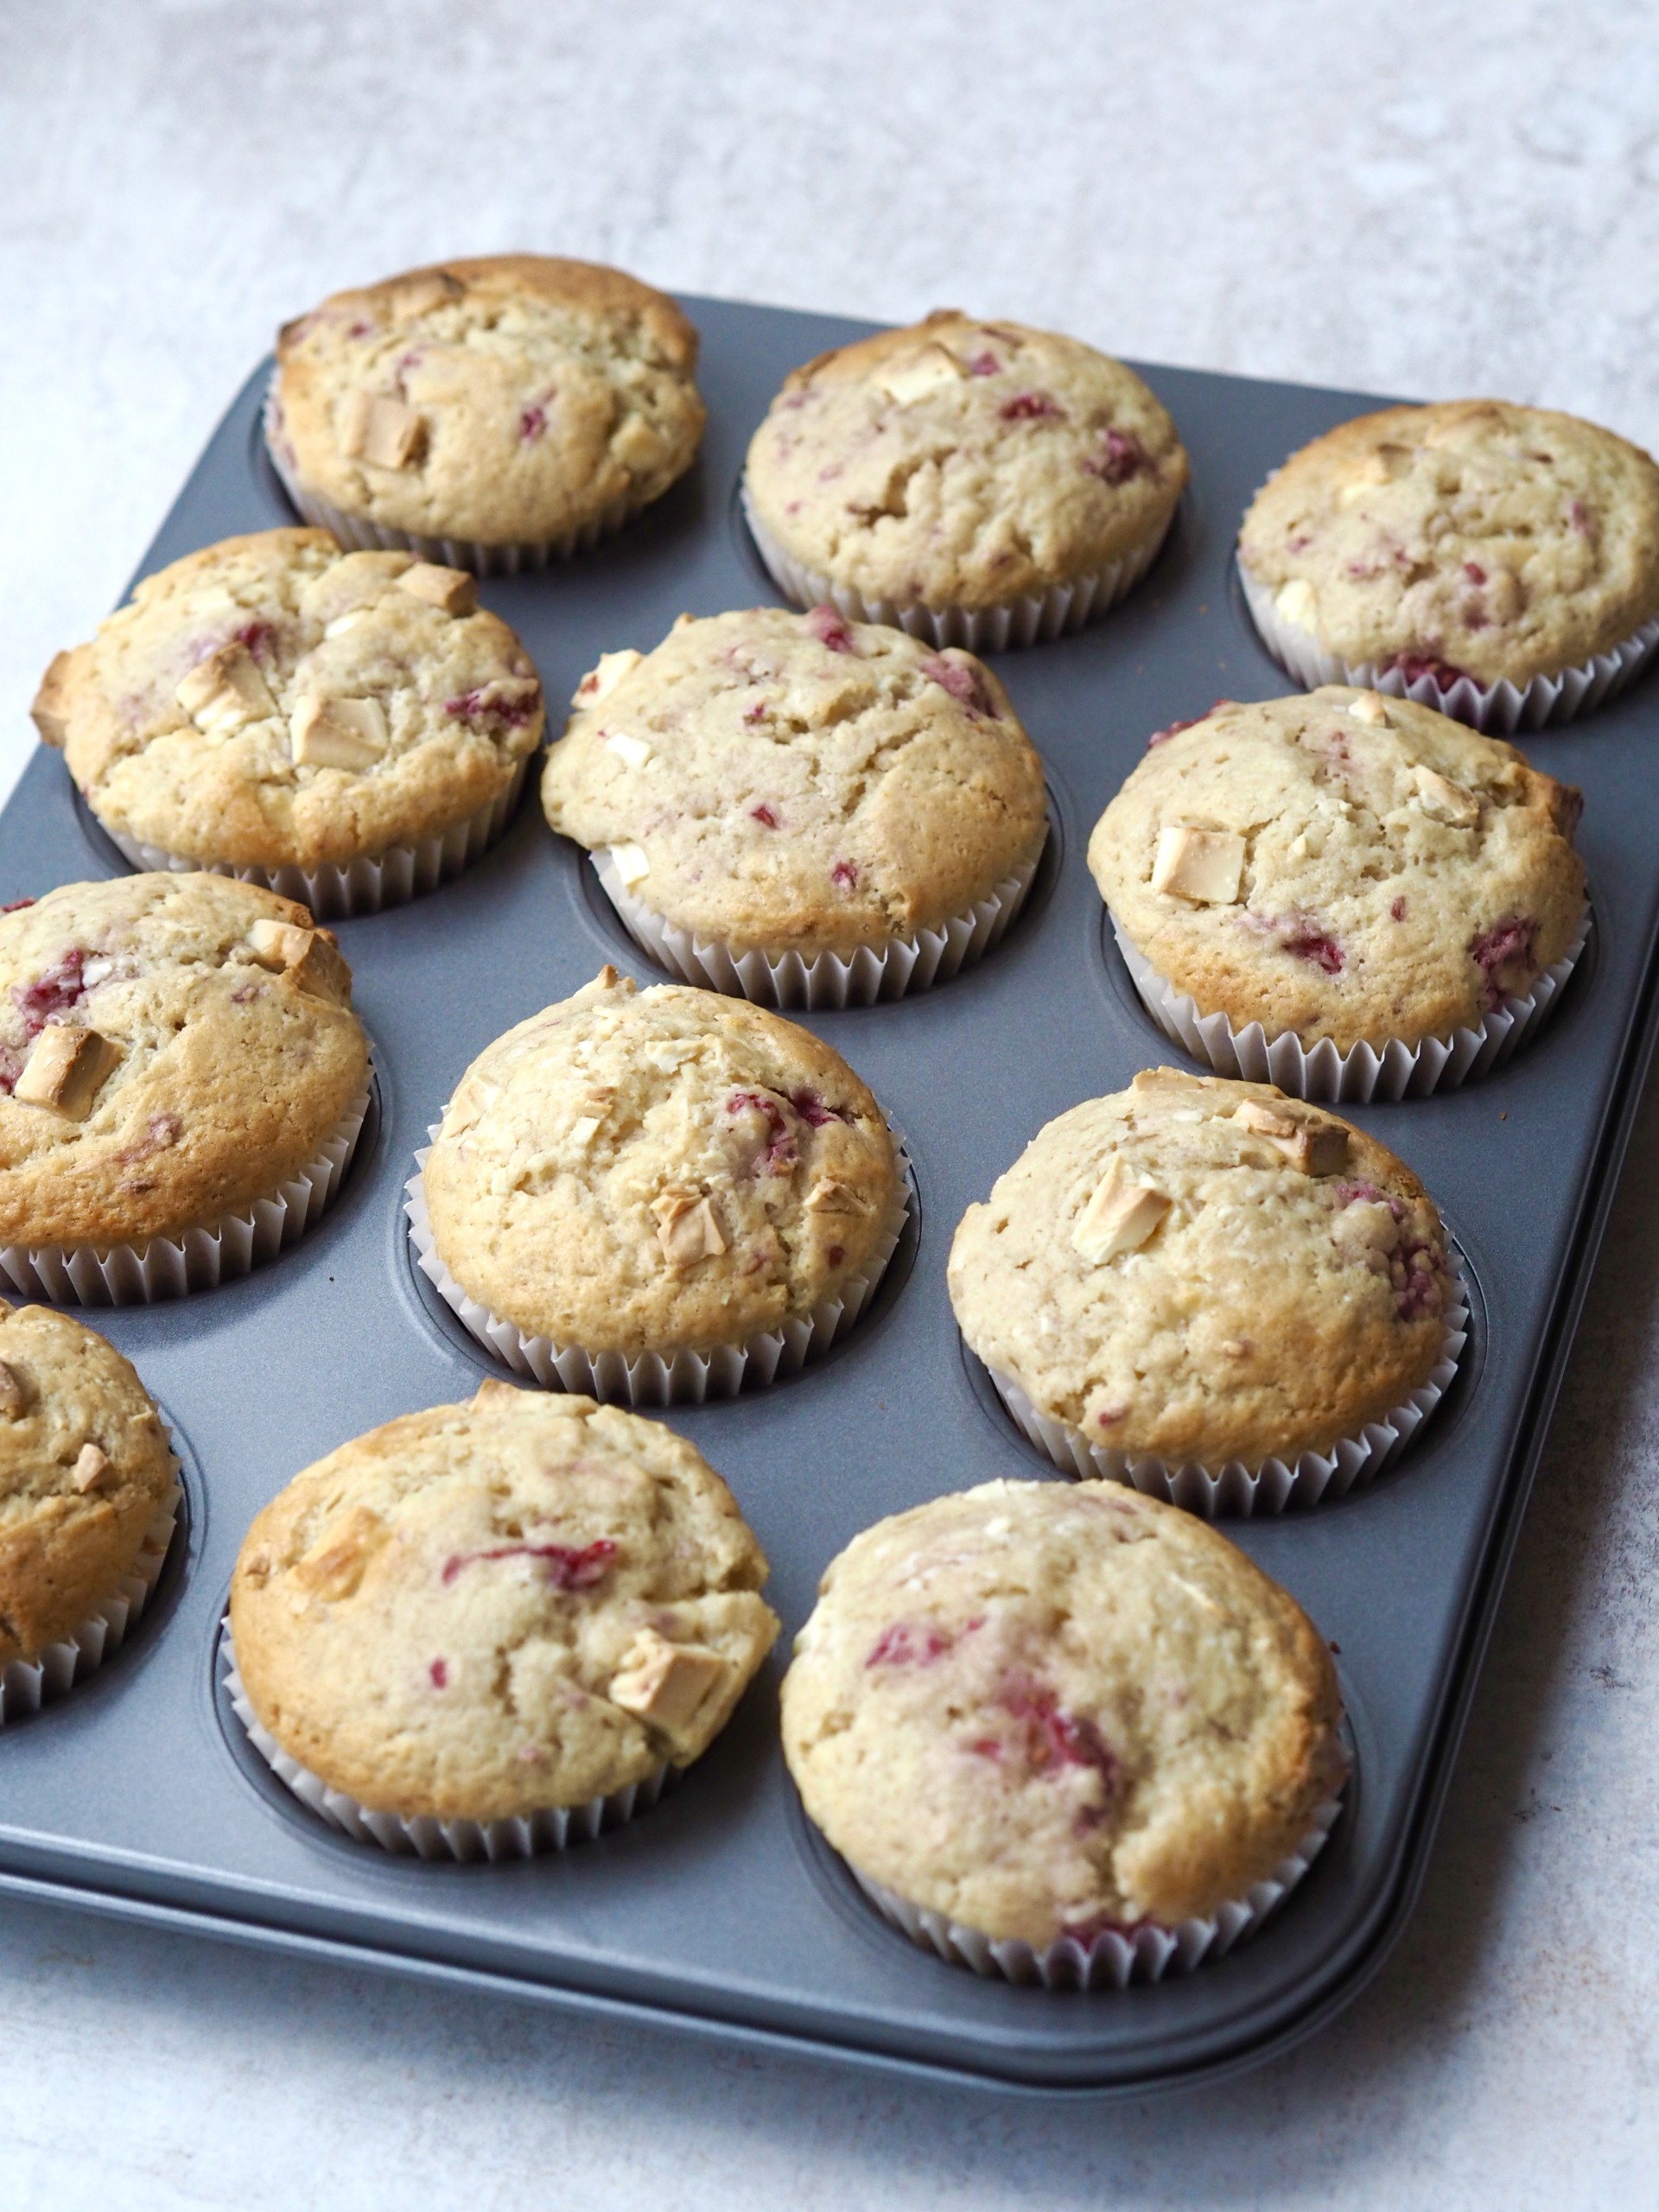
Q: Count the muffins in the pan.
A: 12